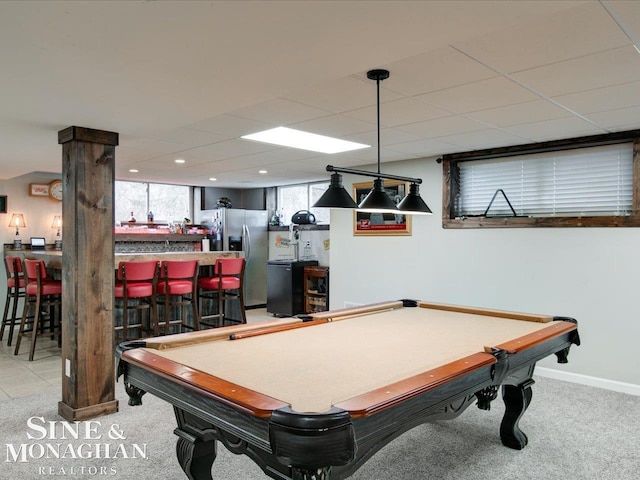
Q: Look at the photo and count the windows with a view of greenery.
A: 2